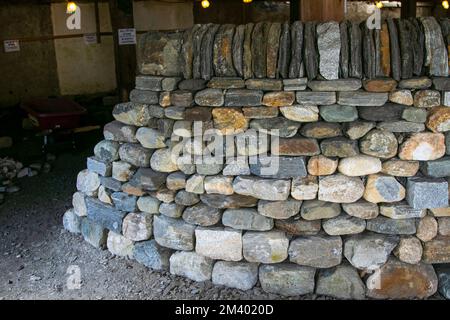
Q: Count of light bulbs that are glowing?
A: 5